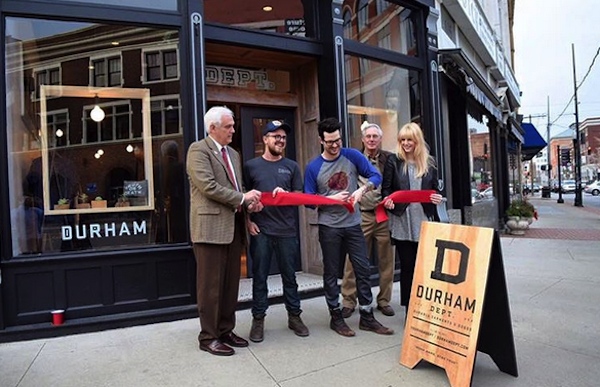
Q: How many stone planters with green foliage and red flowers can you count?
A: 1